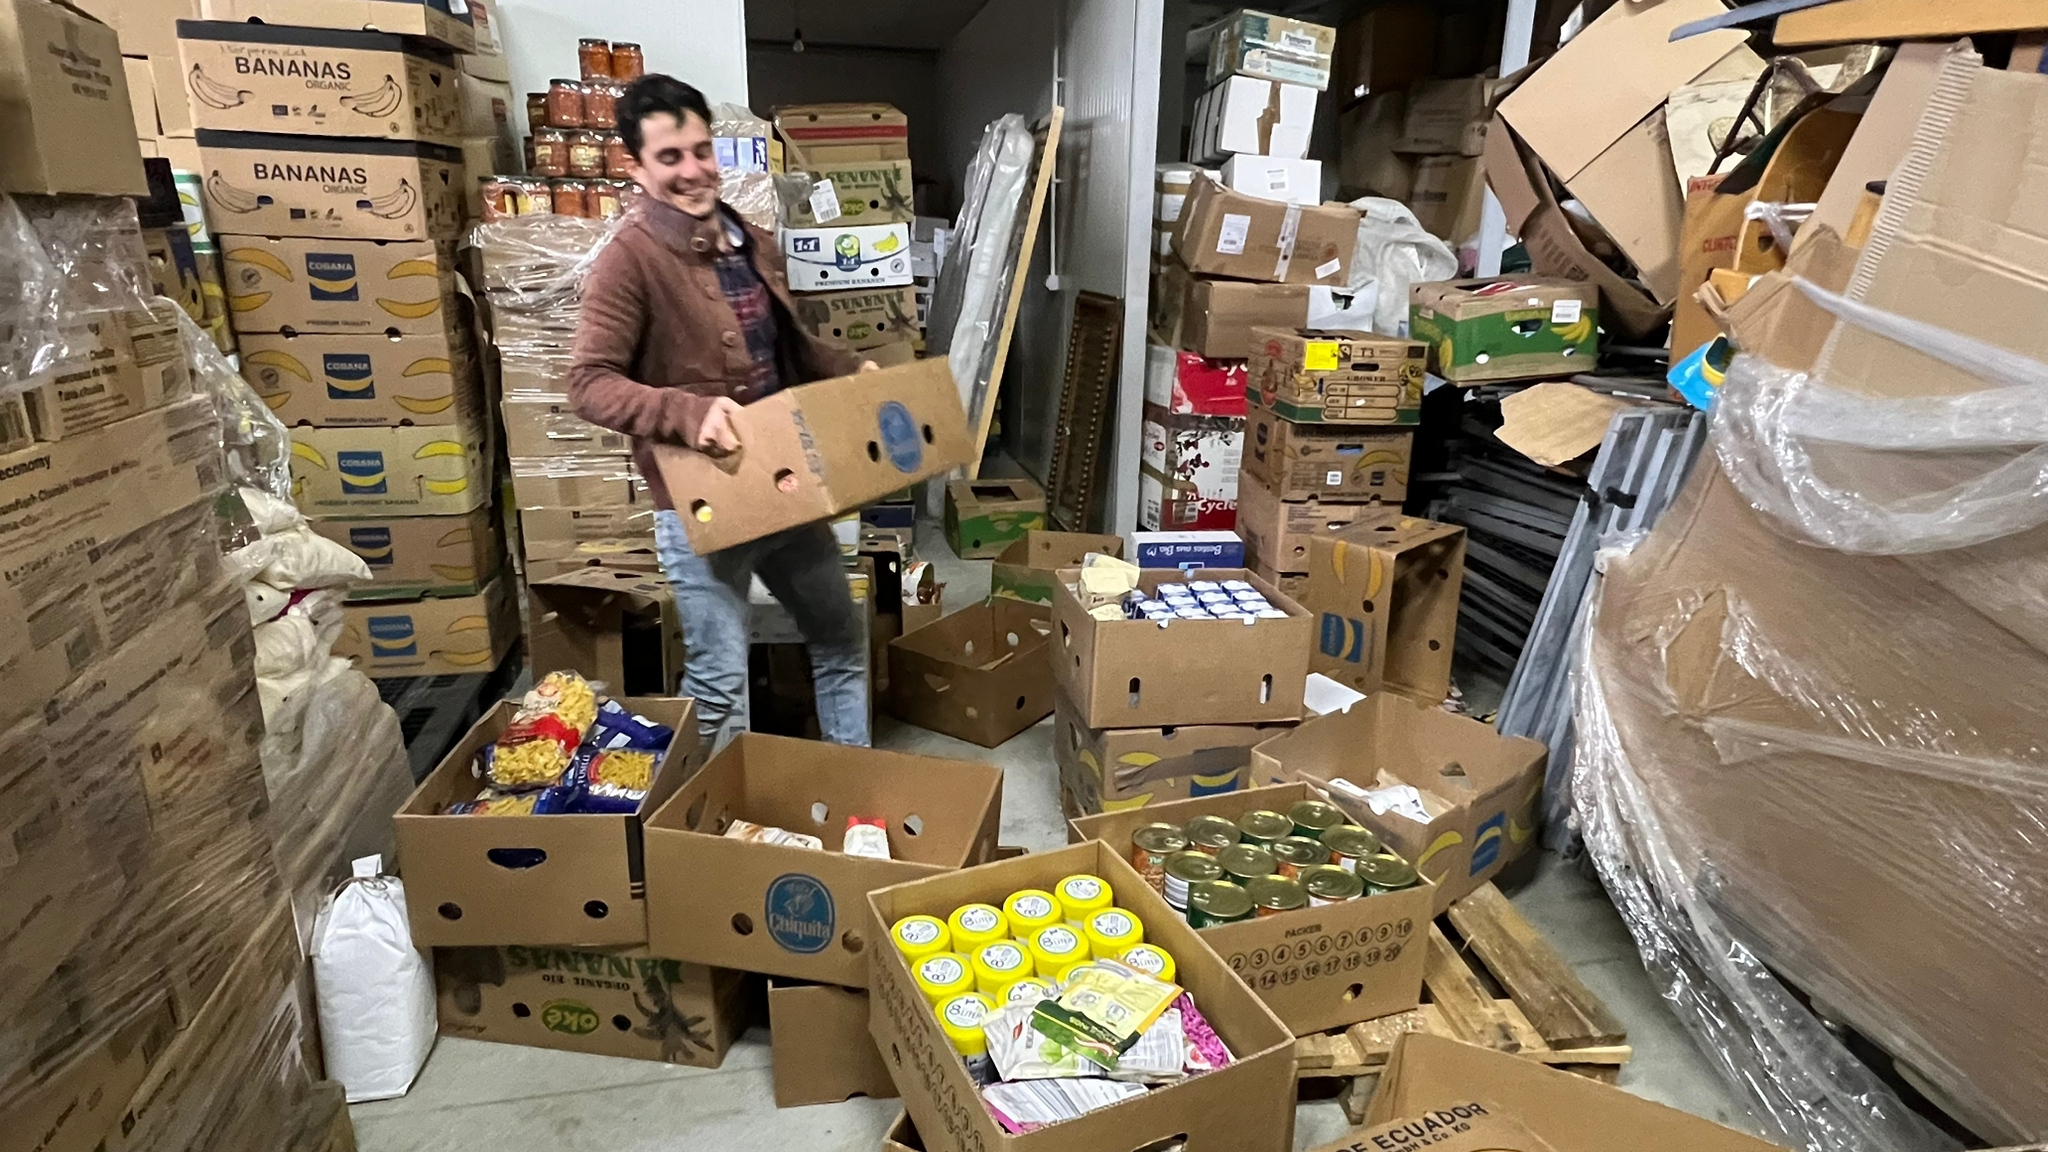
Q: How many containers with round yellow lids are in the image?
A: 12